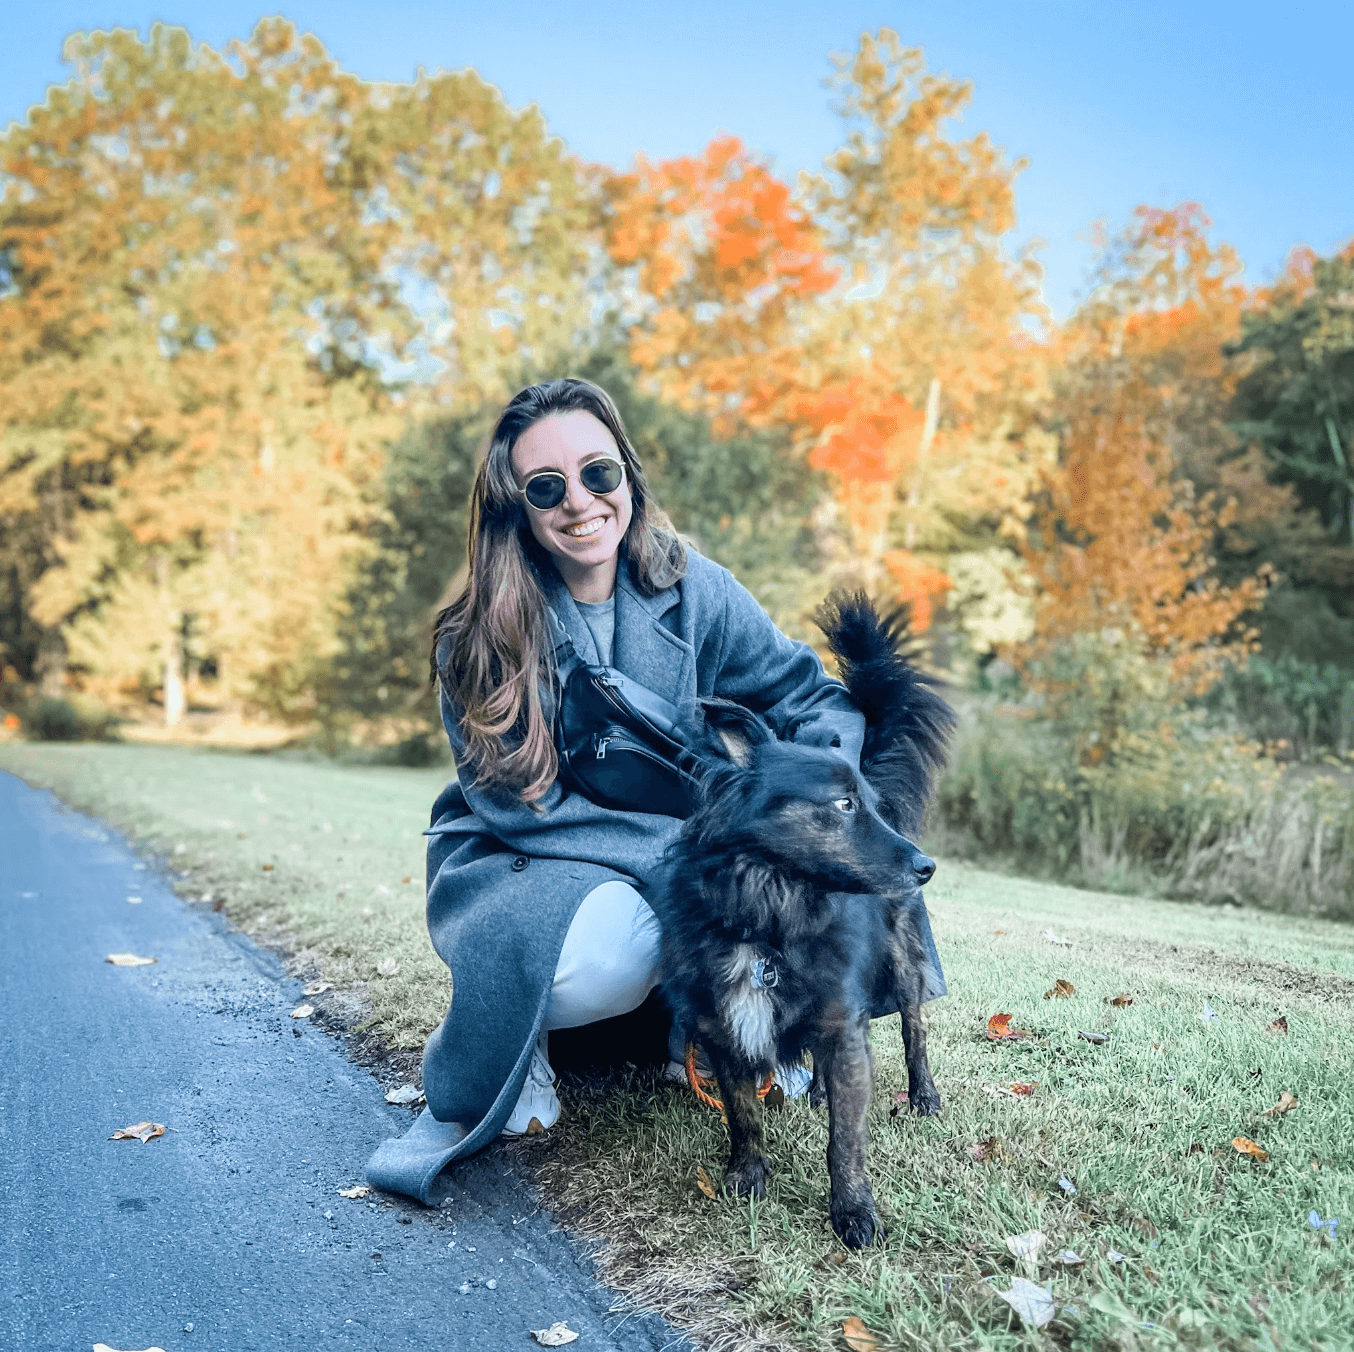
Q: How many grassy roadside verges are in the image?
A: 1